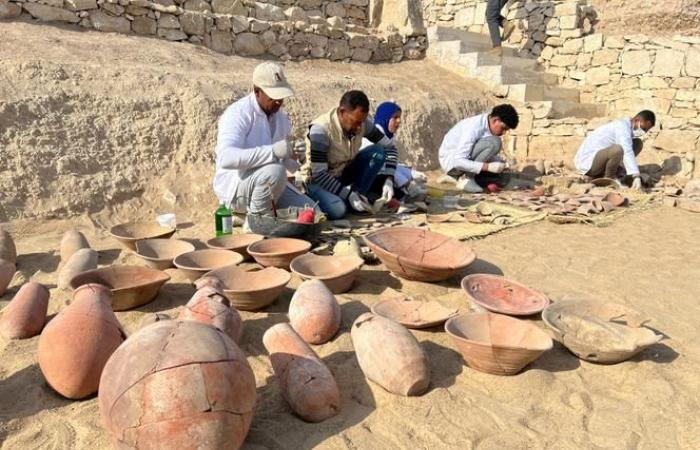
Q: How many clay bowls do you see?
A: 13